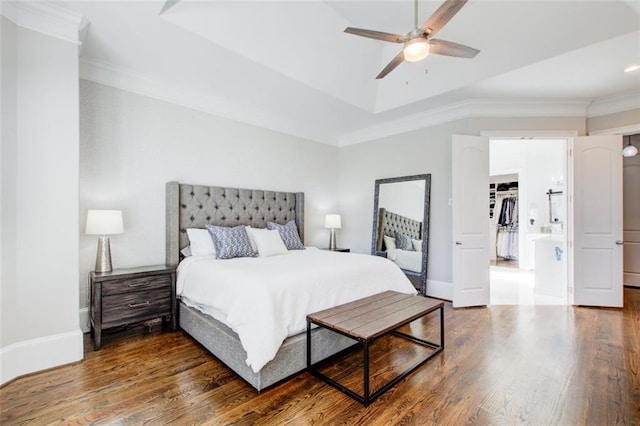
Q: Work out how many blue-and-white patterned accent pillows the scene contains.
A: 2